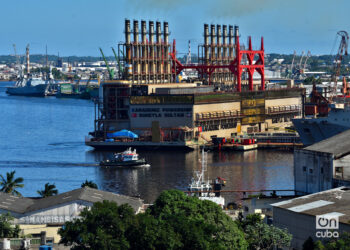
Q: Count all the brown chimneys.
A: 12